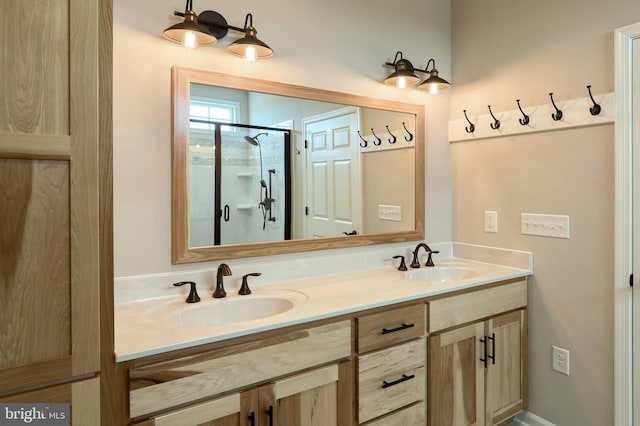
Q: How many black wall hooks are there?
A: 5